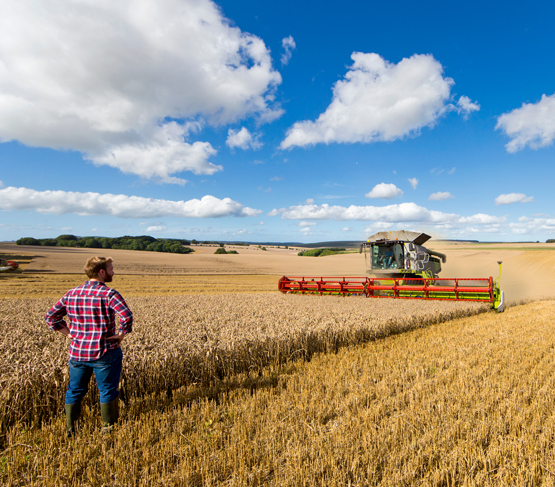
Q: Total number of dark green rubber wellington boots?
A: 2